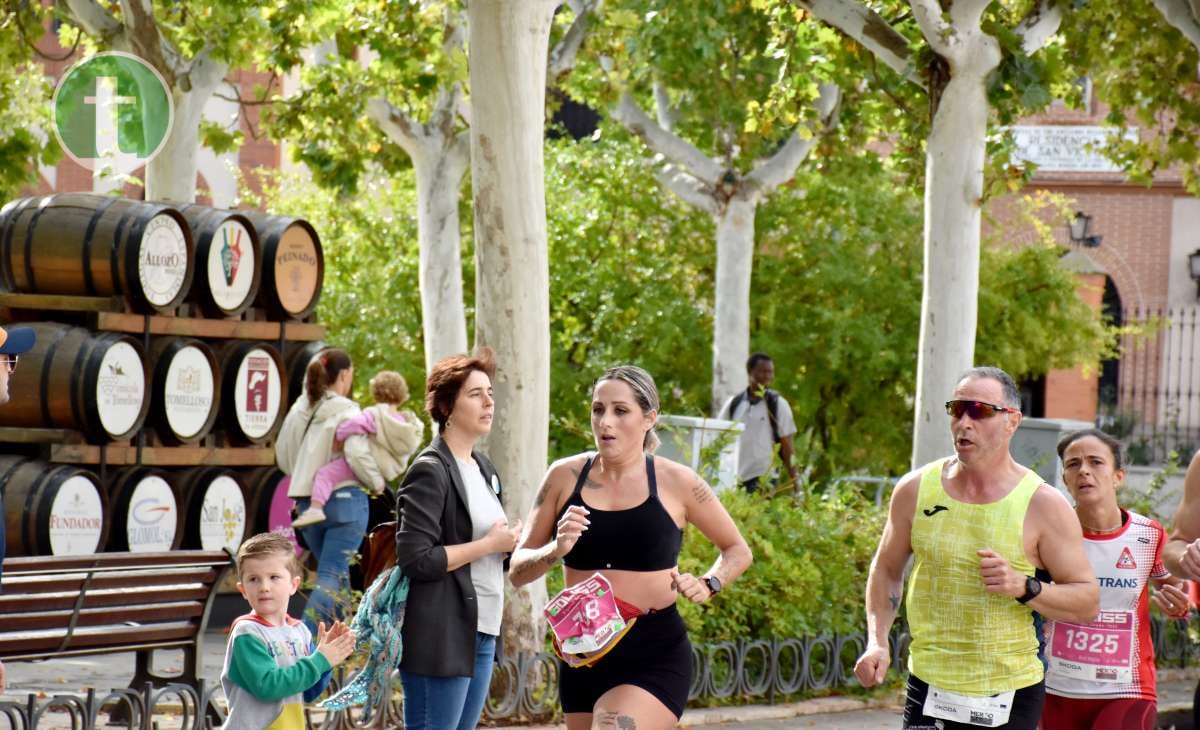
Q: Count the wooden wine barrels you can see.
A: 11